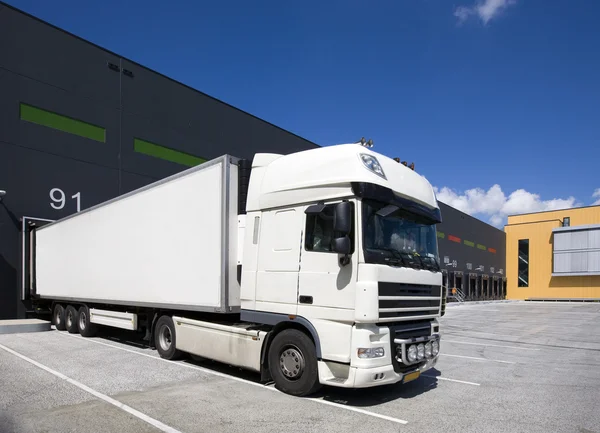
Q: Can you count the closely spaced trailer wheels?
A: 3